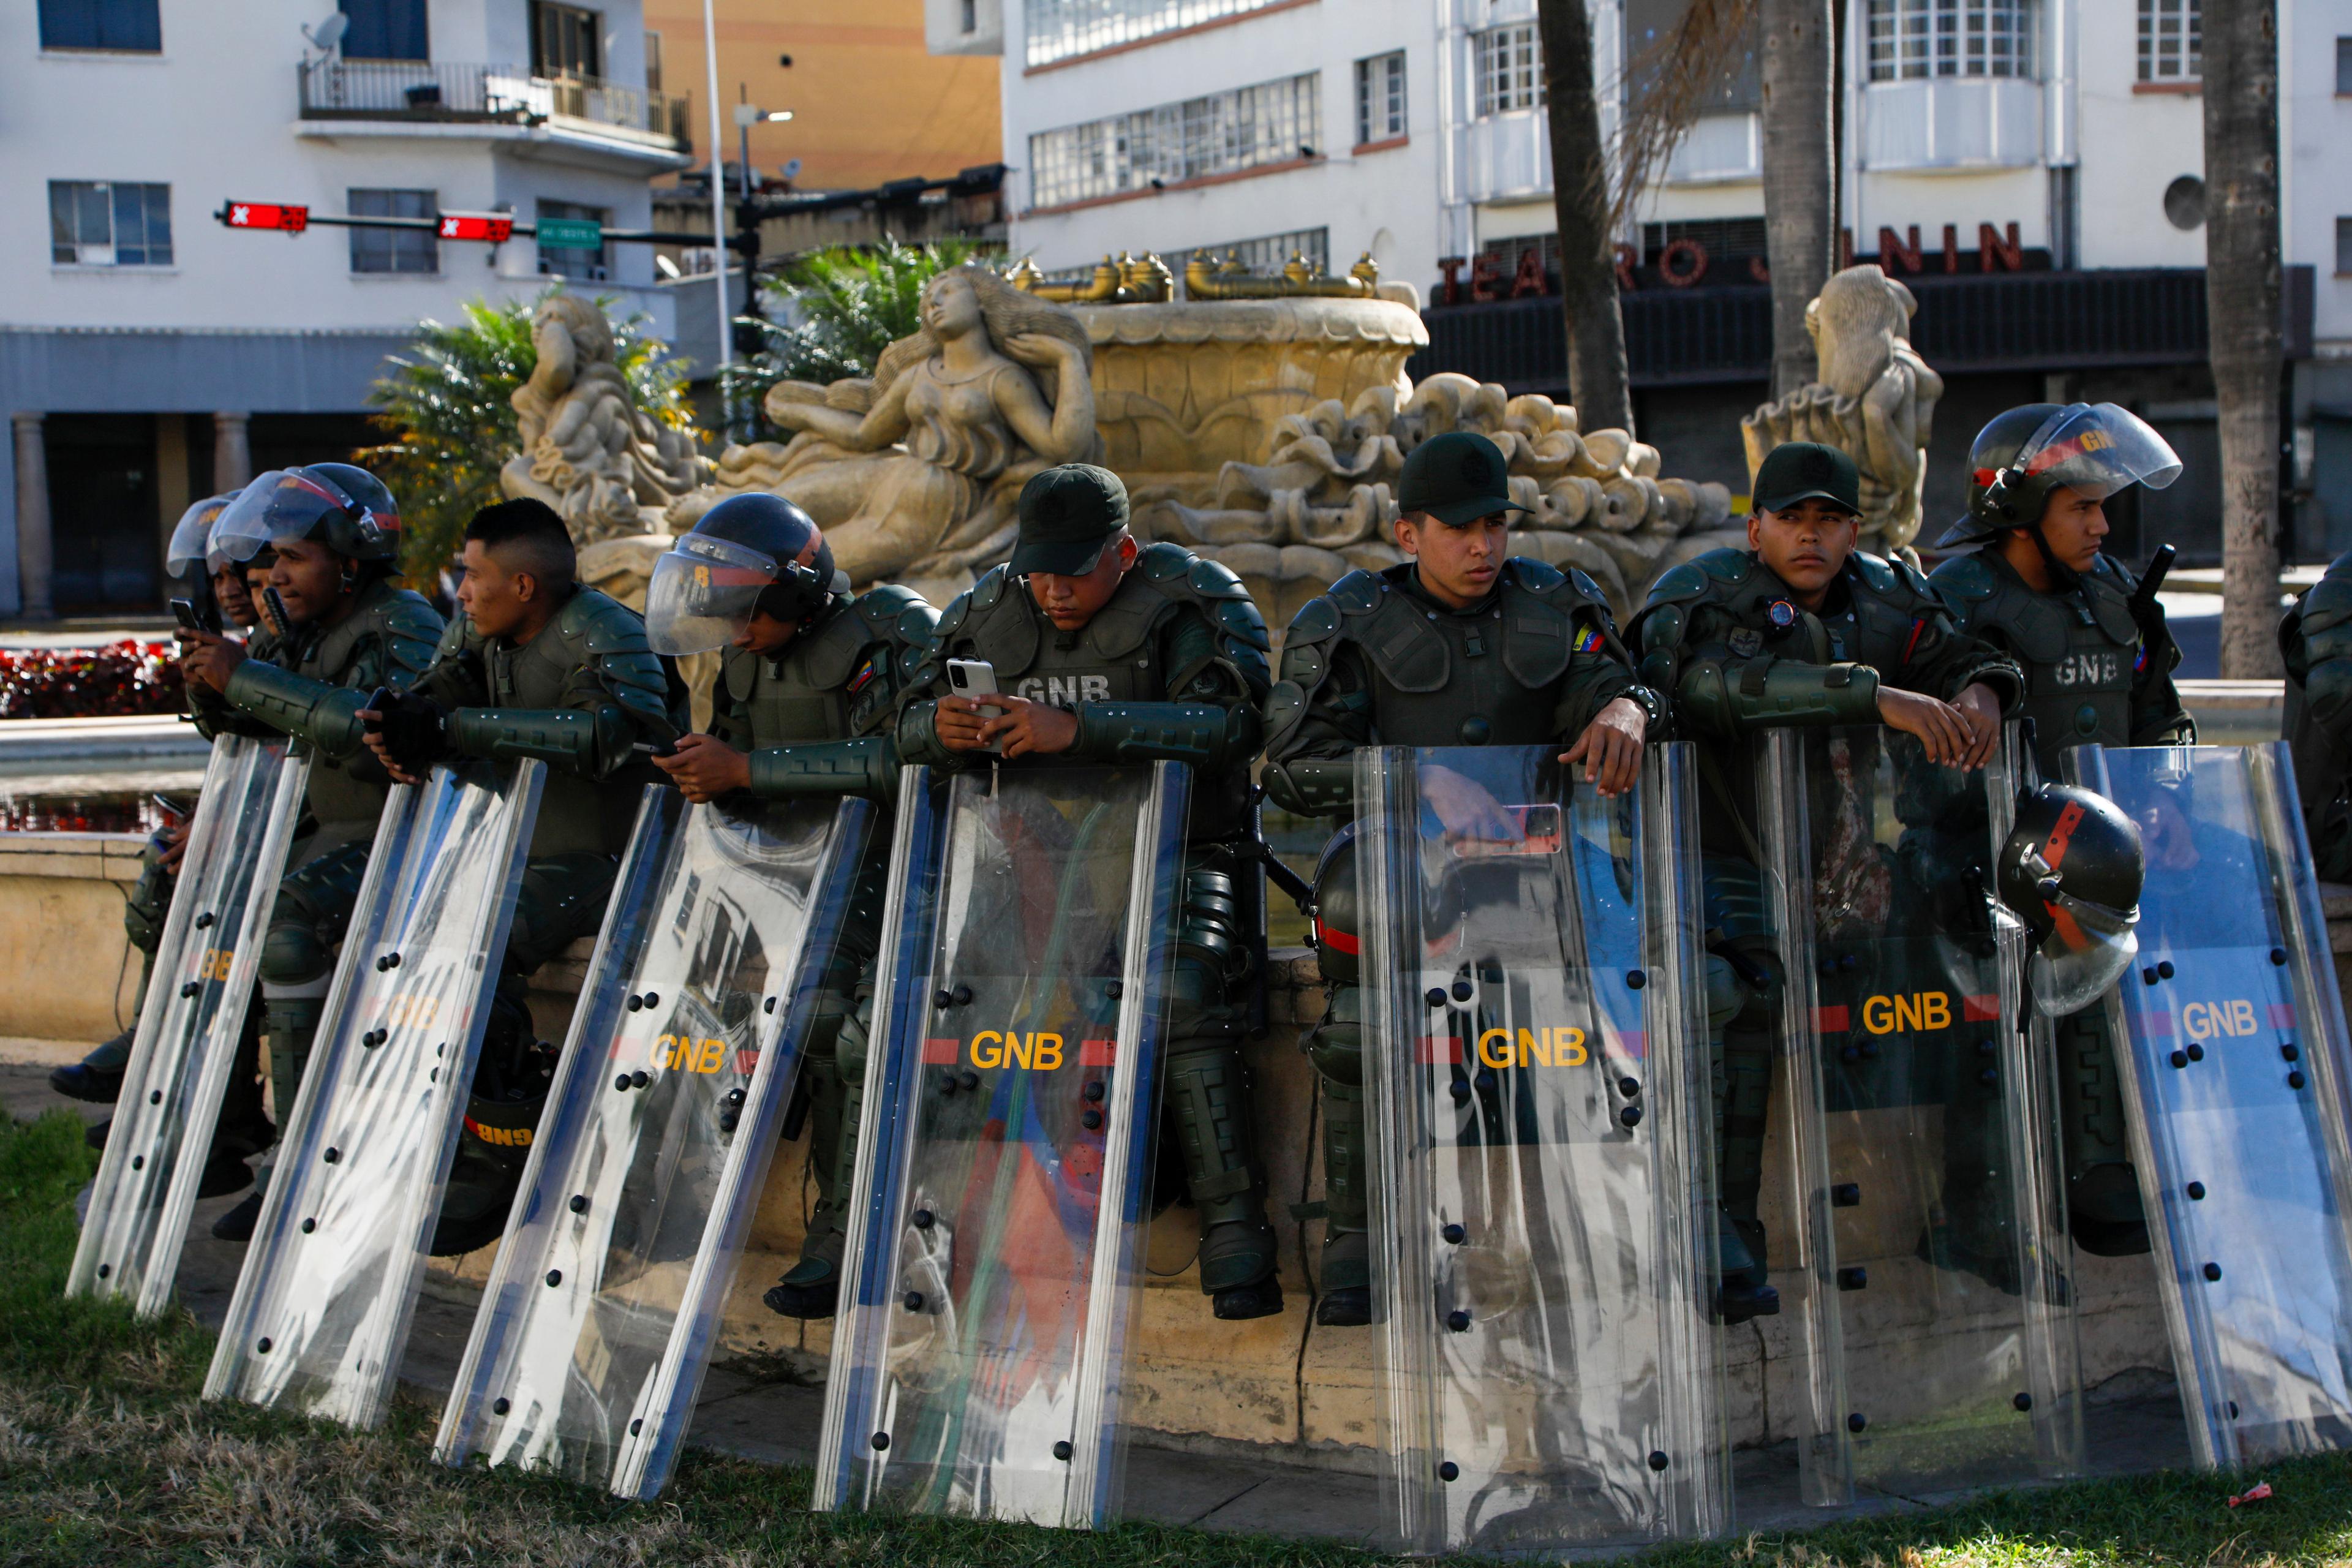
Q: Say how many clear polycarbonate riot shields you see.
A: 7